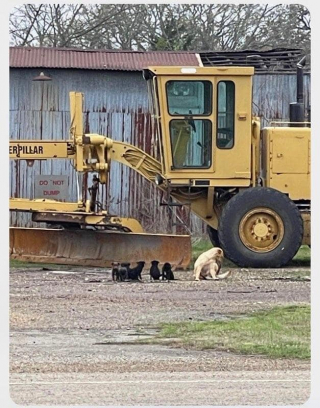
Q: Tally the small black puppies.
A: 5